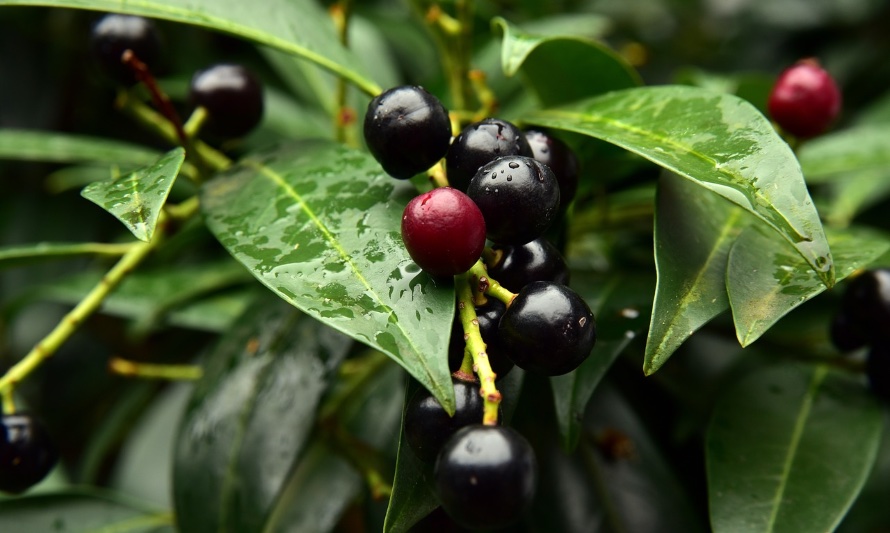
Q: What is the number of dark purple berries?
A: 15